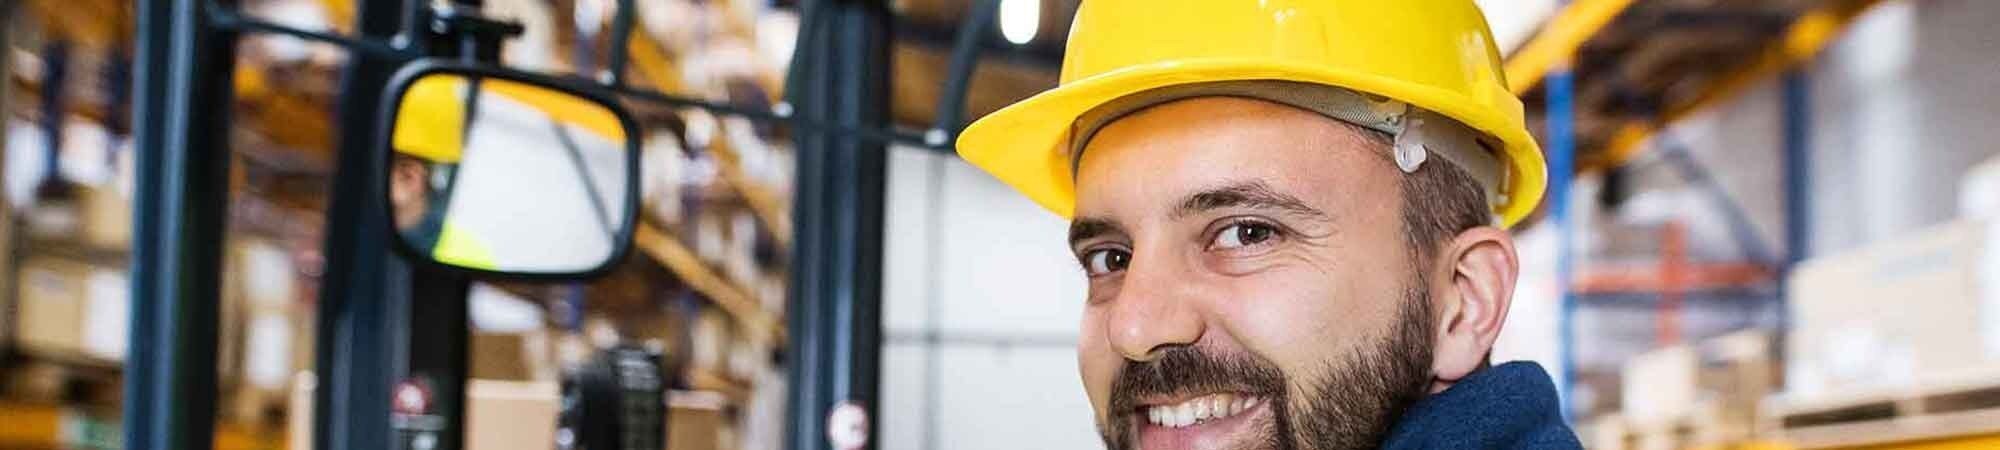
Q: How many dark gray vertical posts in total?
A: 3